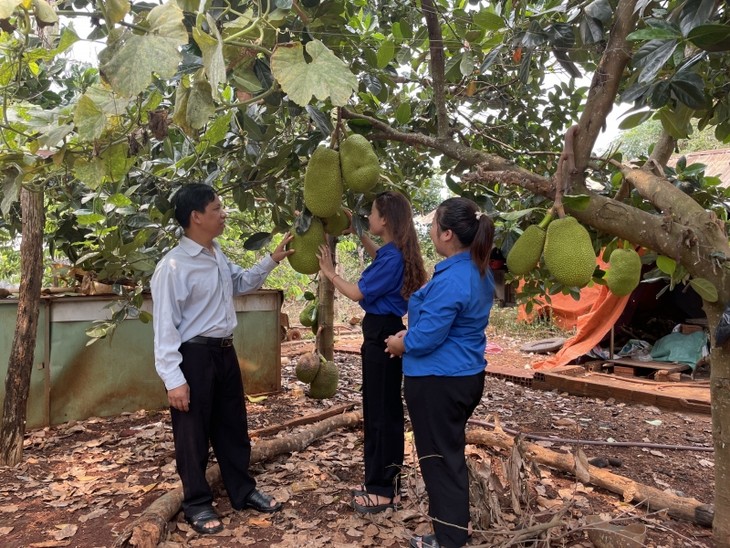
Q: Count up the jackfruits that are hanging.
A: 11